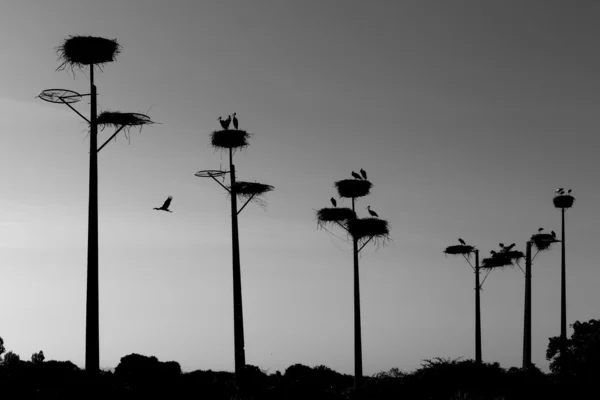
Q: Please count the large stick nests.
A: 12